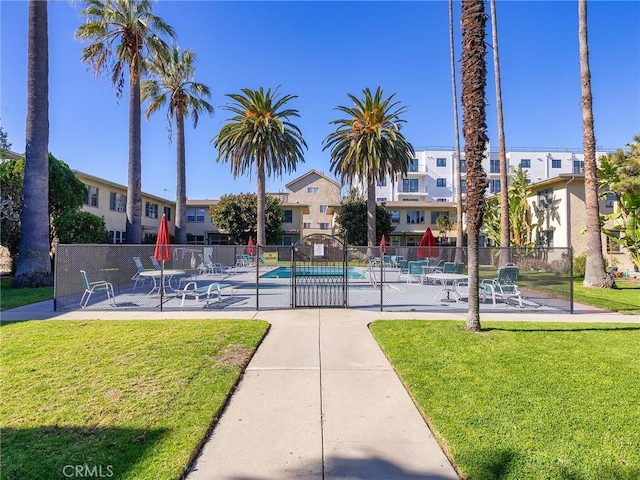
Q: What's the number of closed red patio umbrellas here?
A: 4